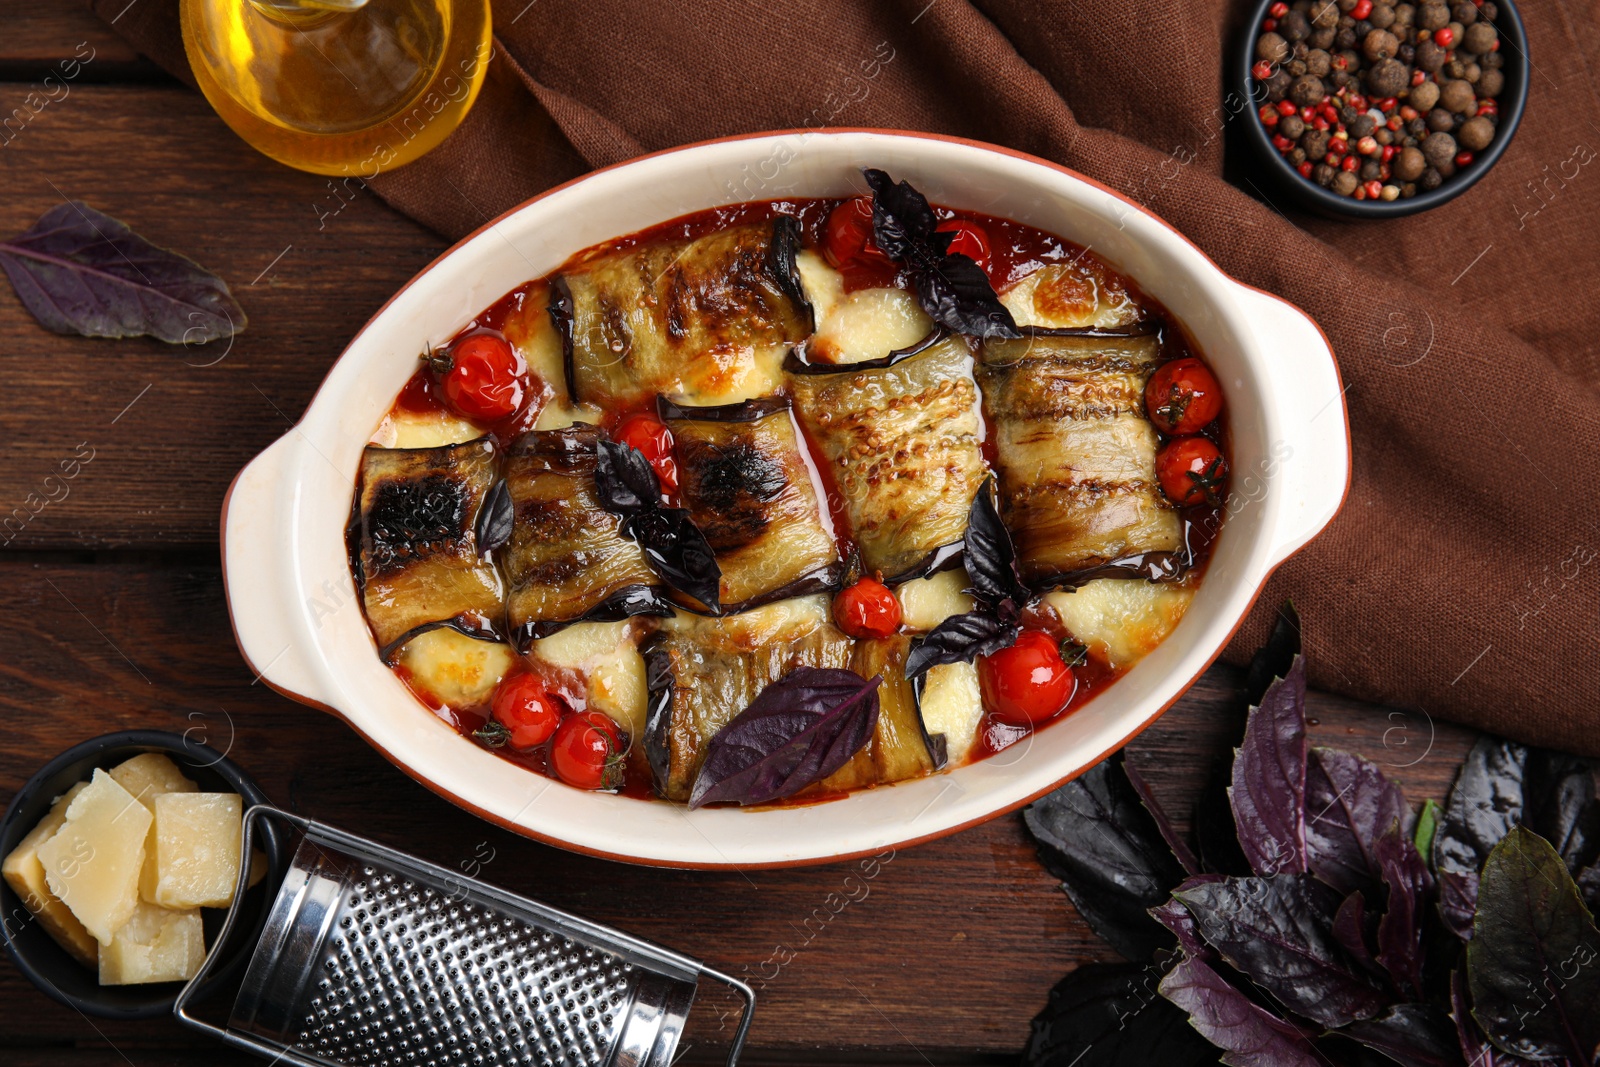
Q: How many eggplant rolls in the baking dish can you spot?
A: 7